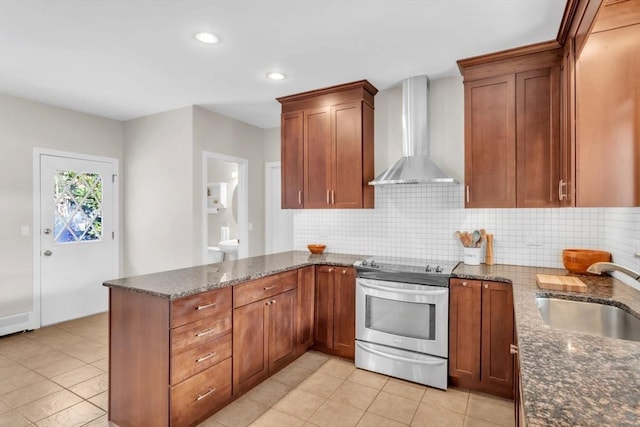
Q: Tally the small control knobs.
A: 4